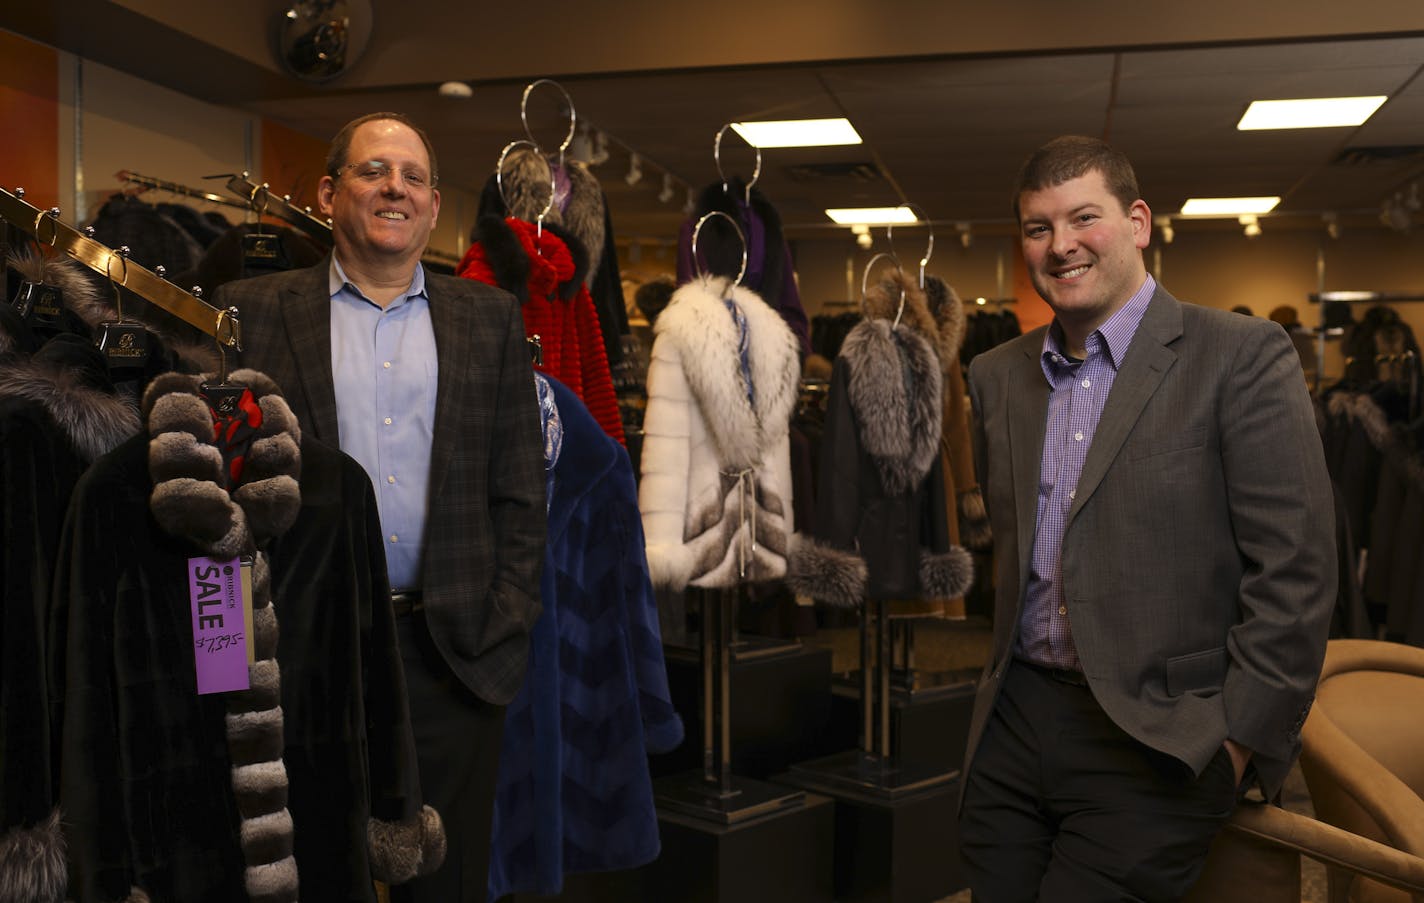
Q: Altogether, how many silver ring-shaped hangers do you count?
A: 6